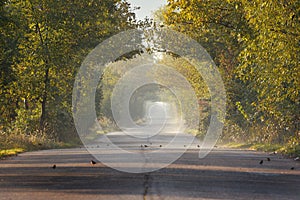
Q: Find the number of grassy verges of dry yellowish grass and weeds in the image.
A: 2